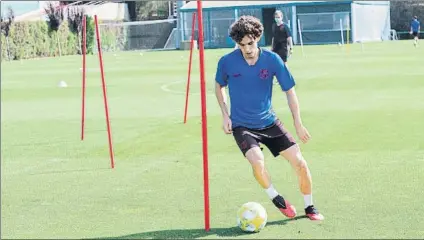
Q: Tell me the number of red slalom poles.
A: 4